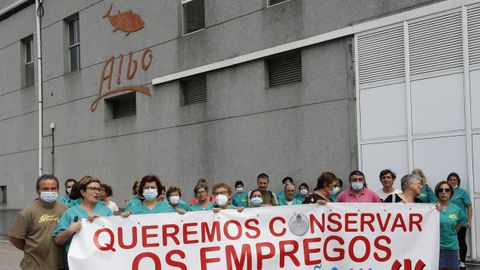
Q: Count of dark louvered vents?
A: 3